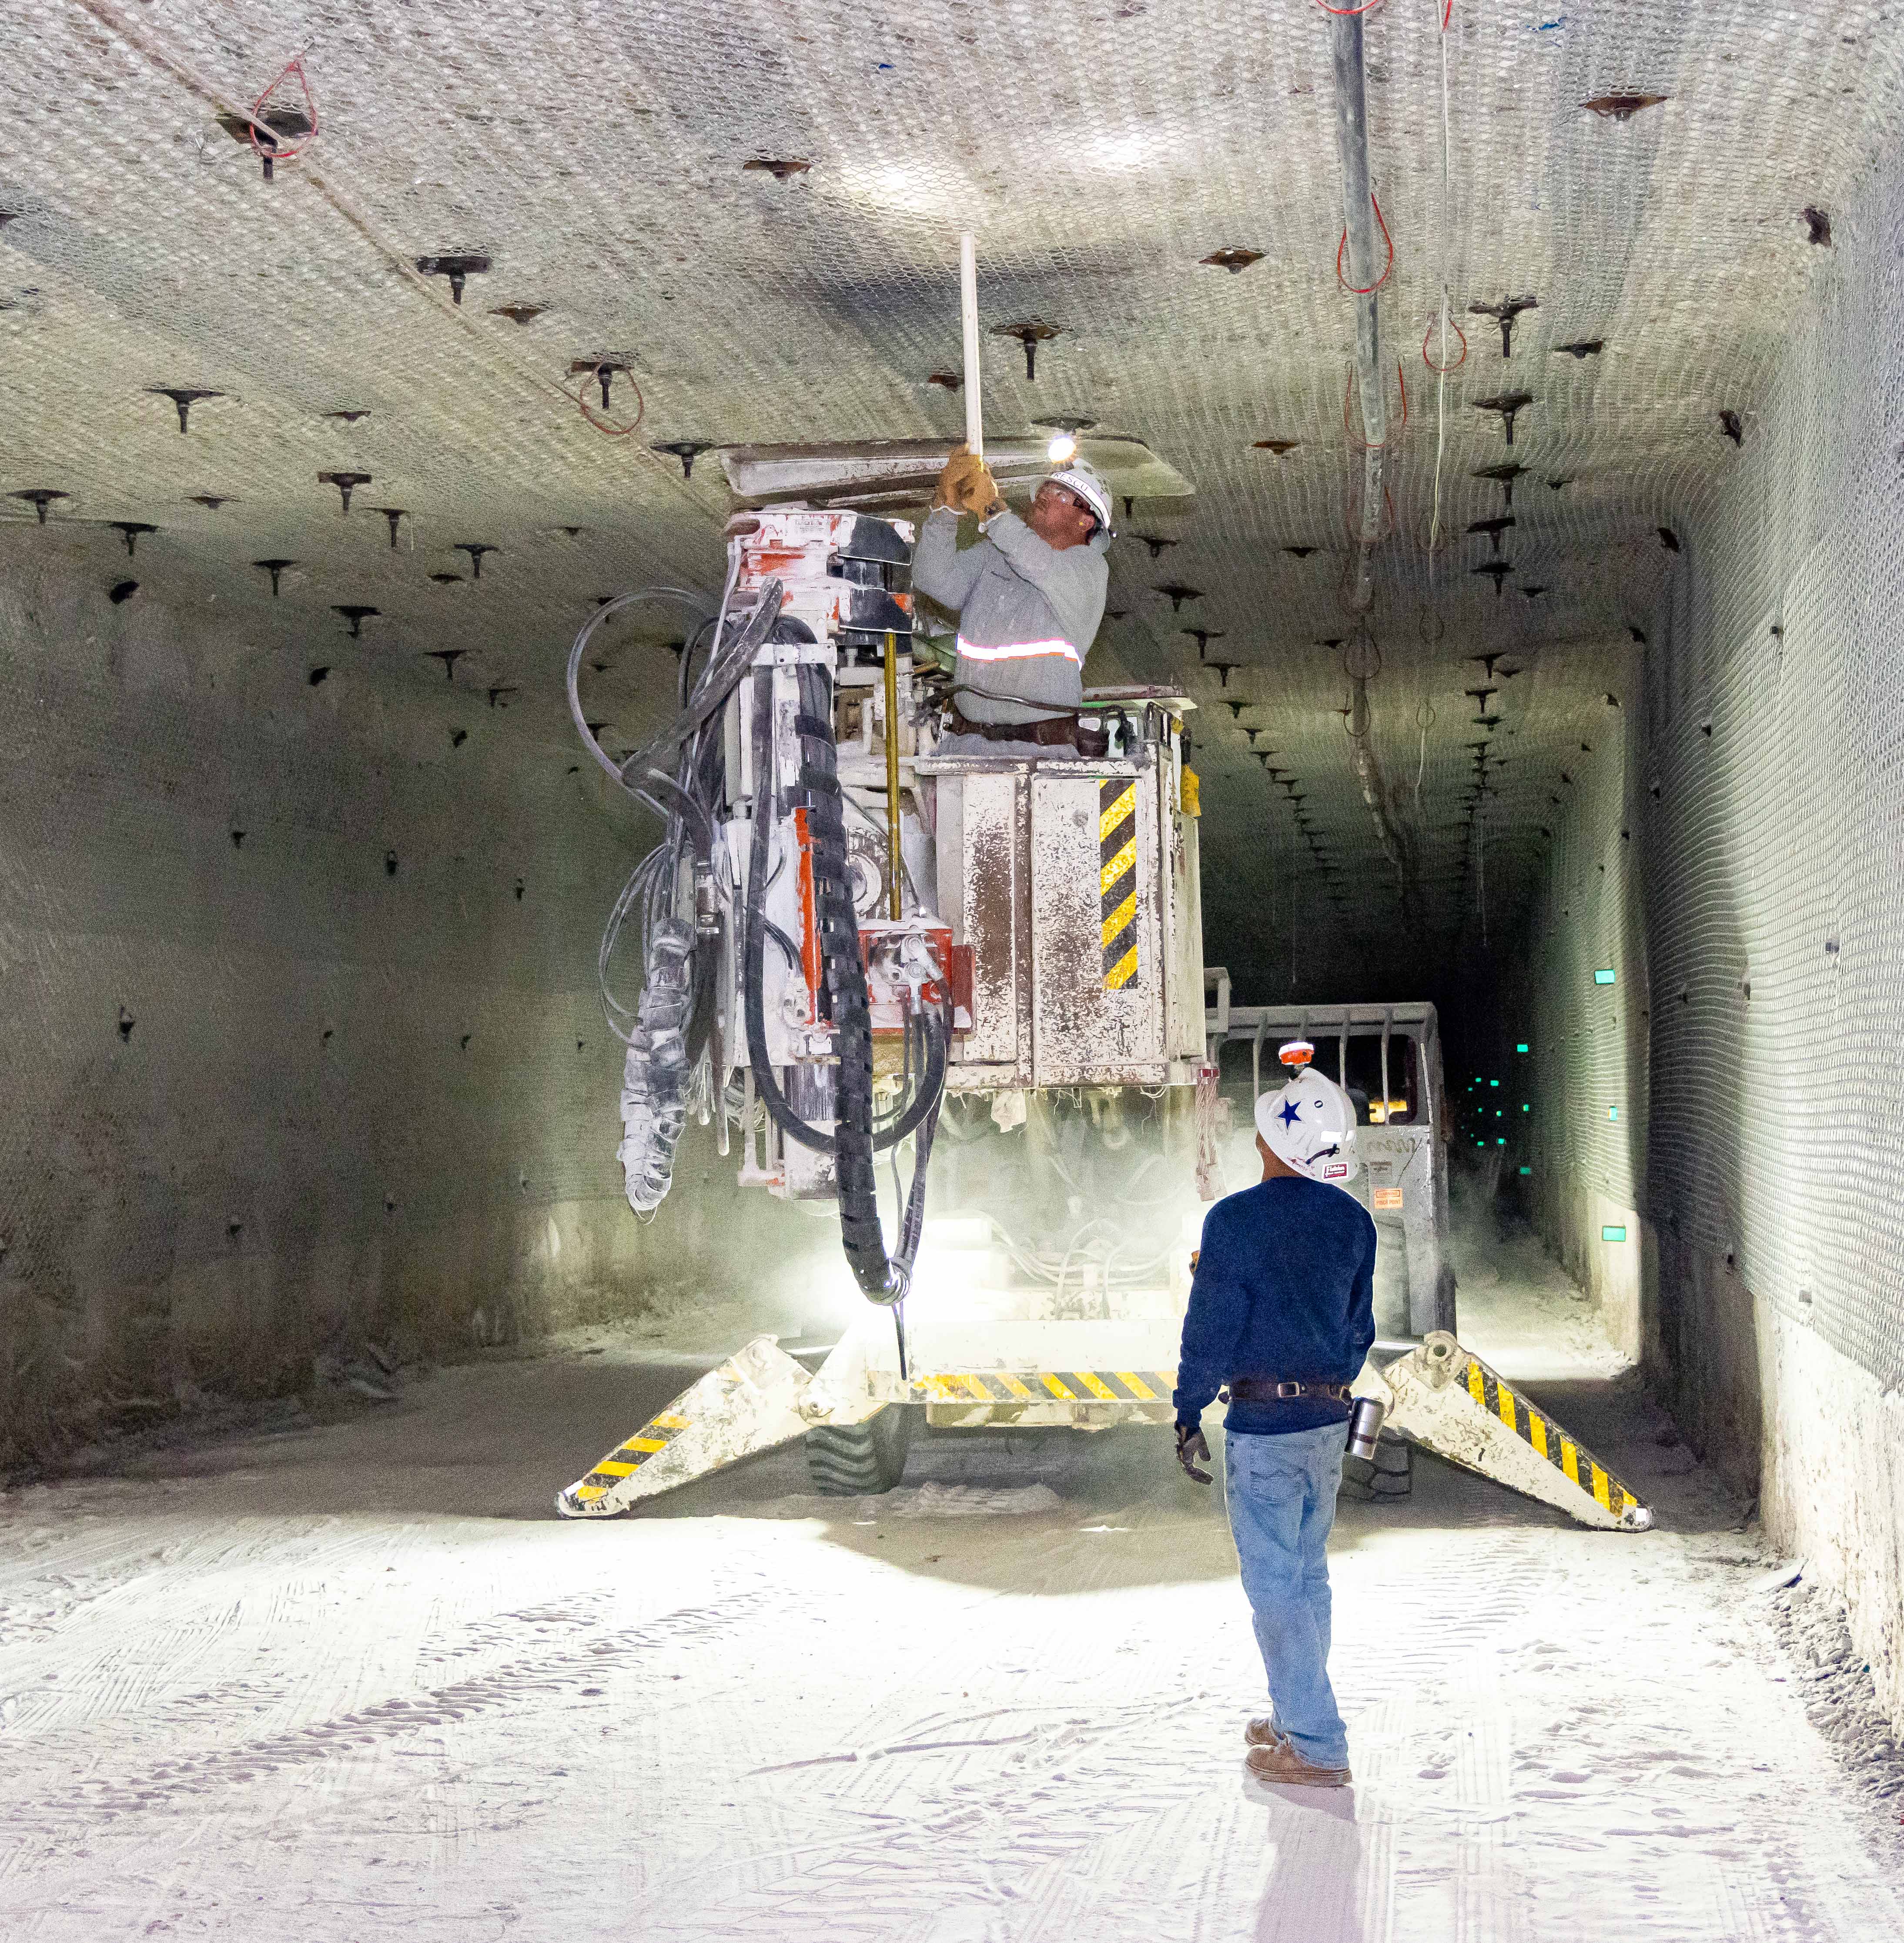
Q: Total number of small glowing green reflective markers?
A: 15